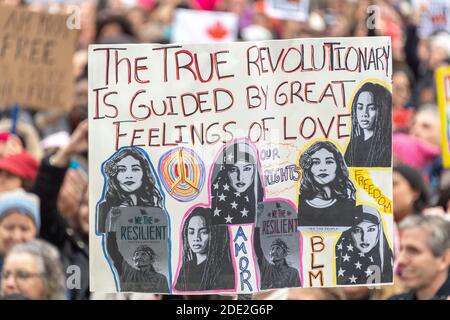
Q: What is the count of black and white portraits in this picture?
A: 8